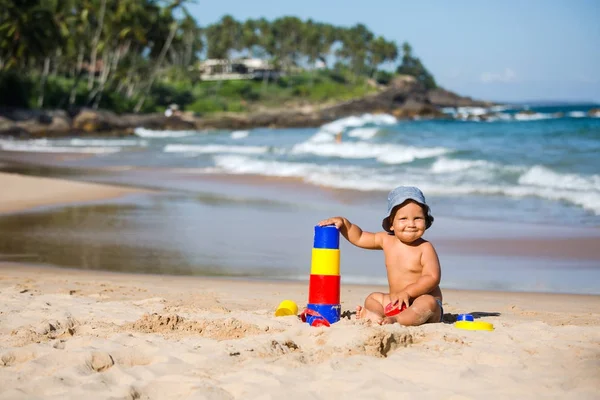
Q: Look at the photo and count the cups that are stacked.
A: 4